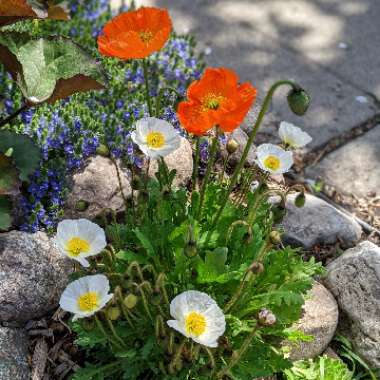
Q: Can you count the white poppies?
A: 6